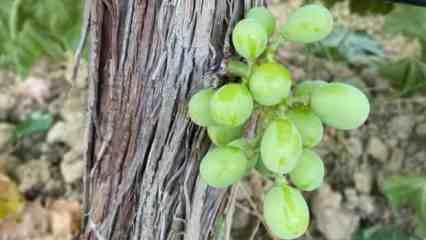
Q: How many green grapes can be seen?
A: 15